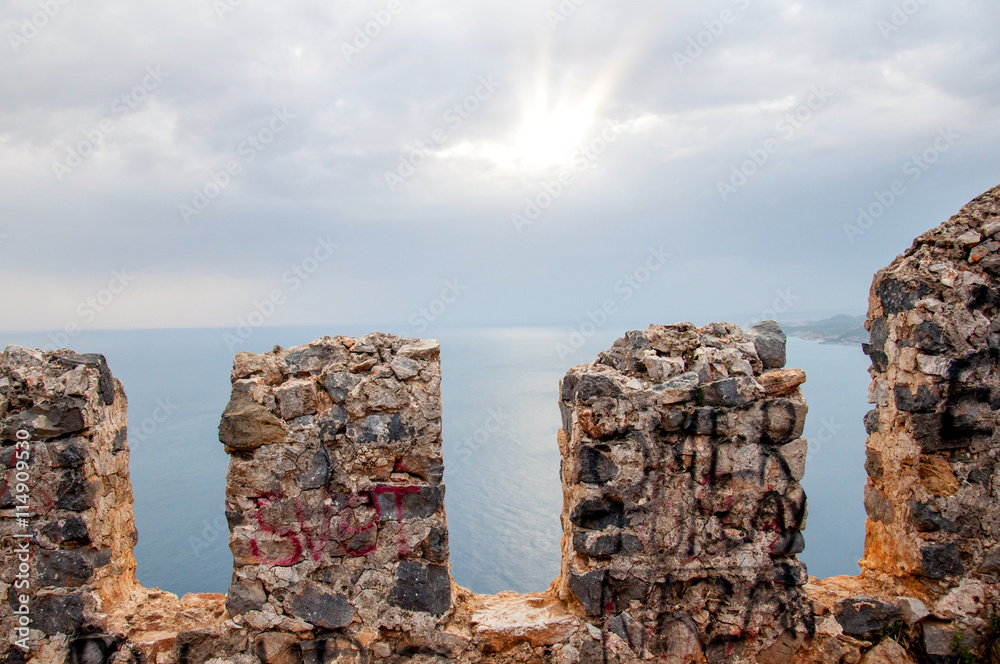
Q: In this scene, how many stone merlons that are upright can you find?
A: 4